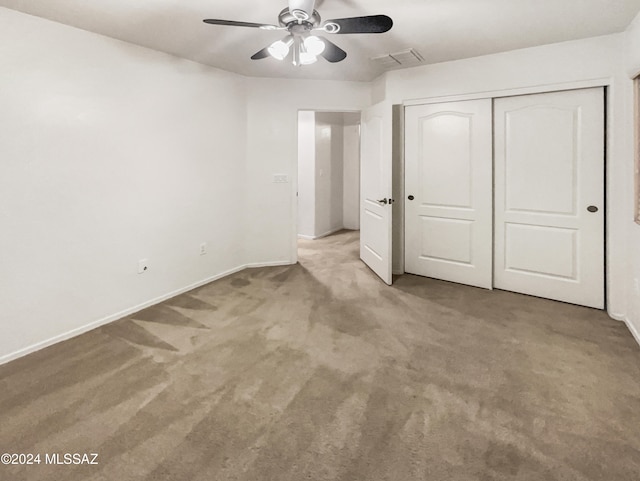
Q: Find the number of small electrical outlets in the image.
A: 2